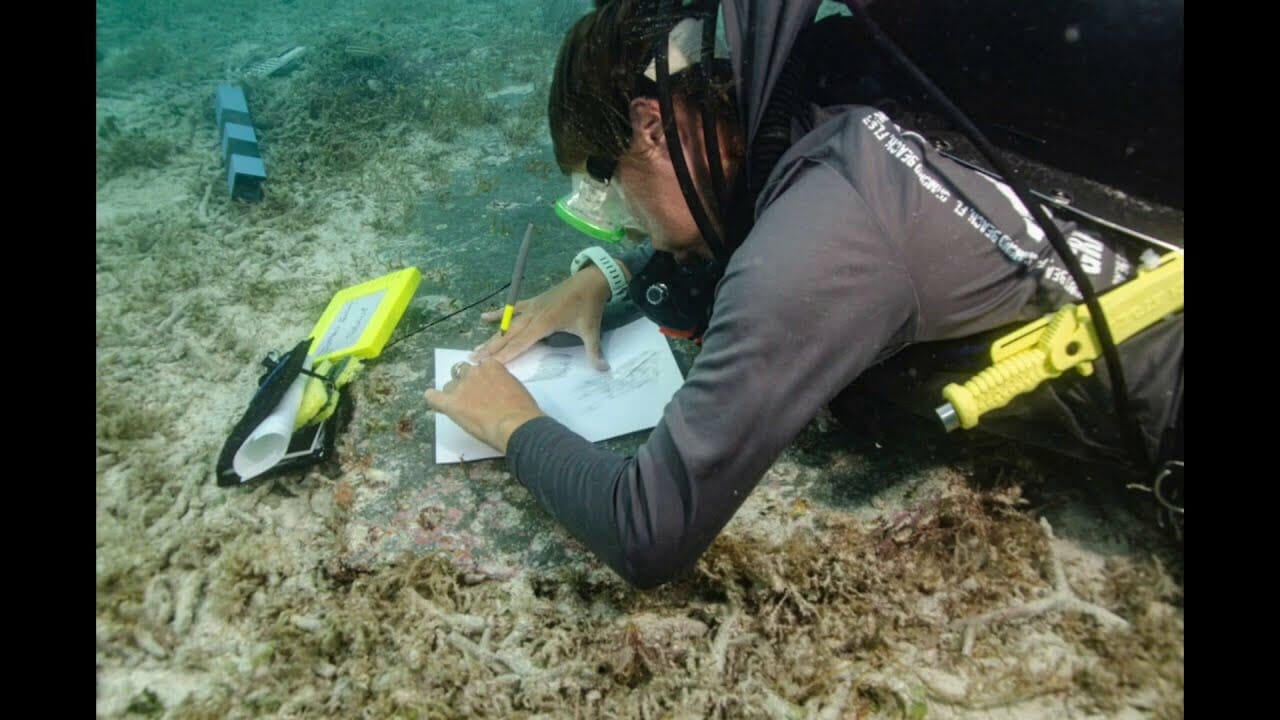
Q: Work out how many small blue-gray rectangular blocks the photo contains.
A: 3